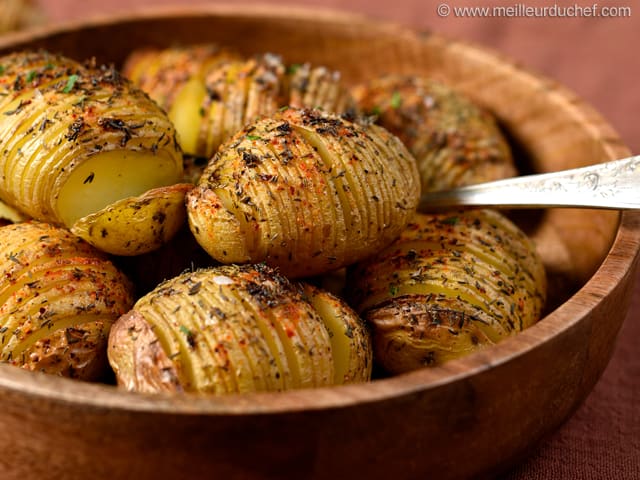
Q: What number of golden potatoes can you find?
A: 7